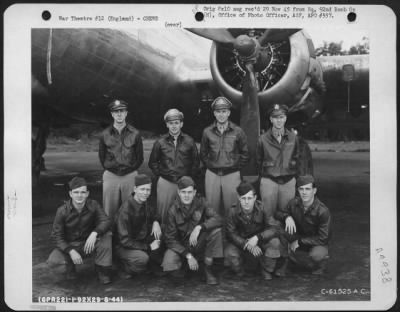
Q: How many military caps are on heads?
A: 9